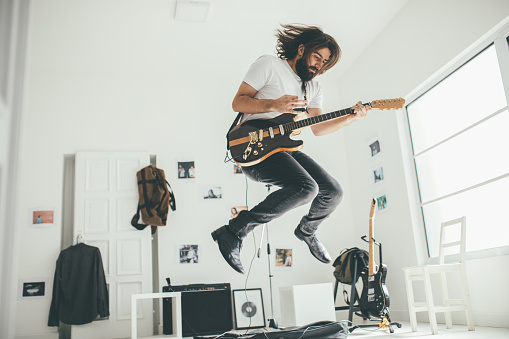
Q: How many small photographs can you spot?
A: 11